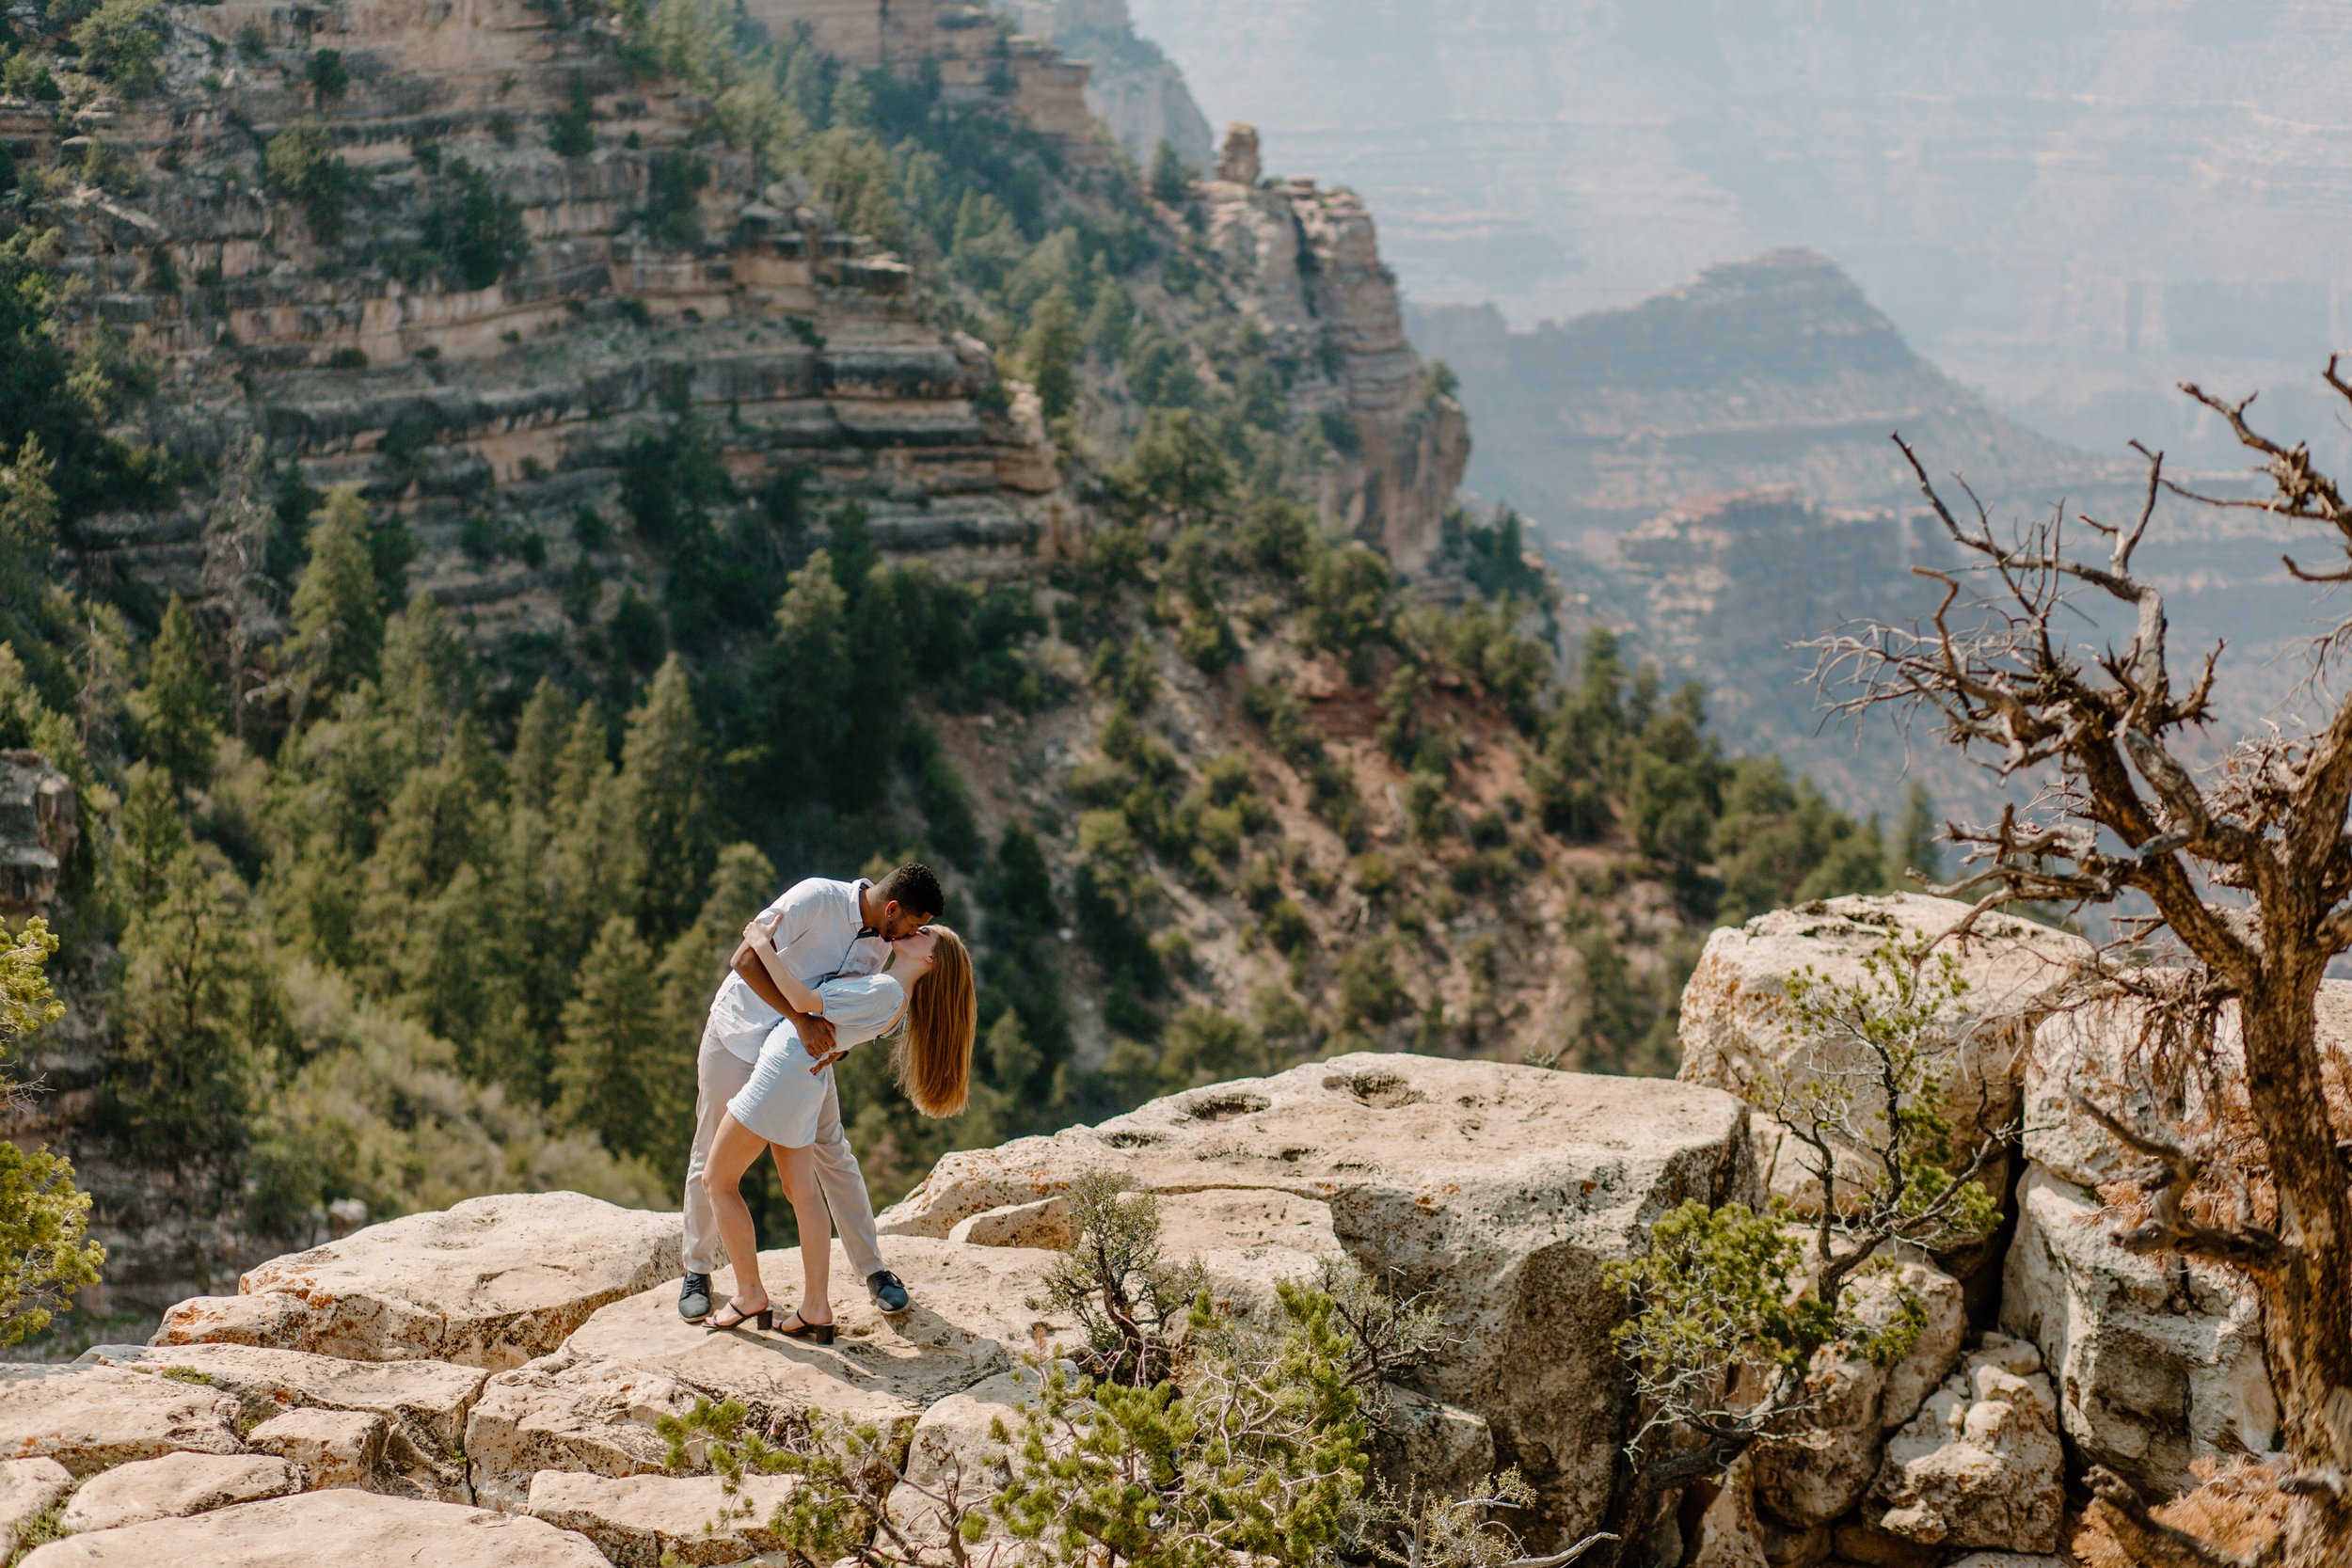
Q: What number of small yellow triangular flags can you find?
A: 0